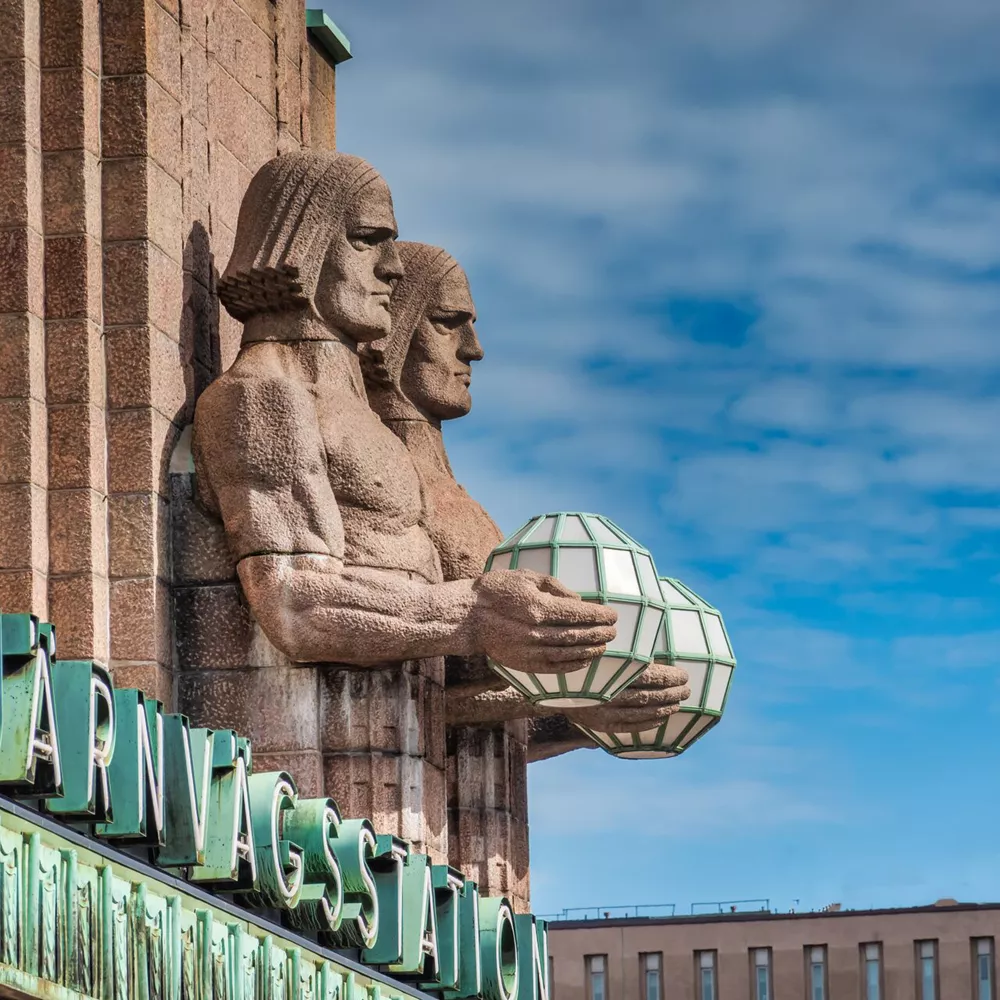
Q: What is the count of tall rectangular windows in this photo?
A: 8